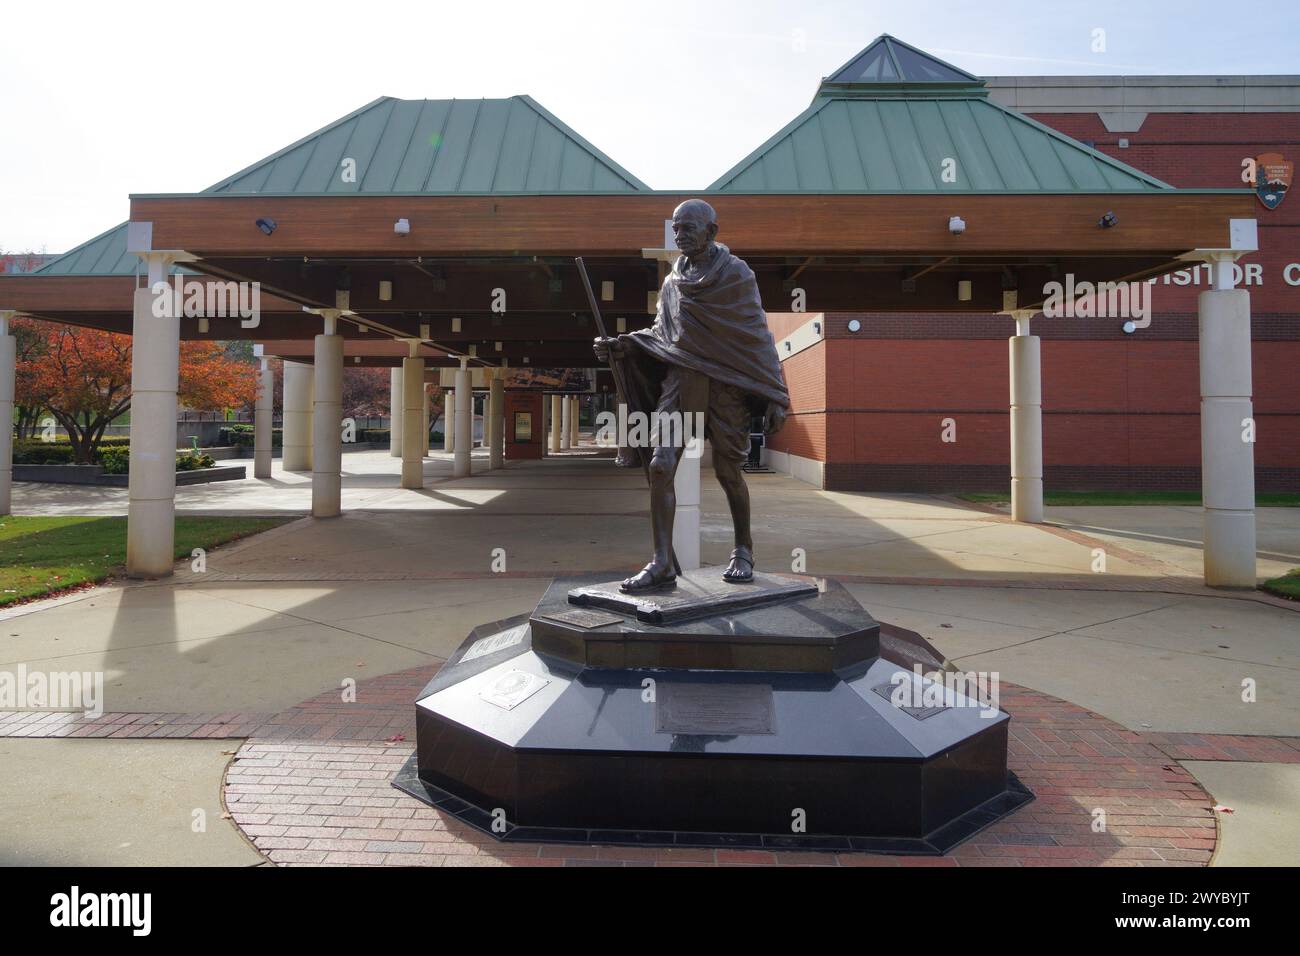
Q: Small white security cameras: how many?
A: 2